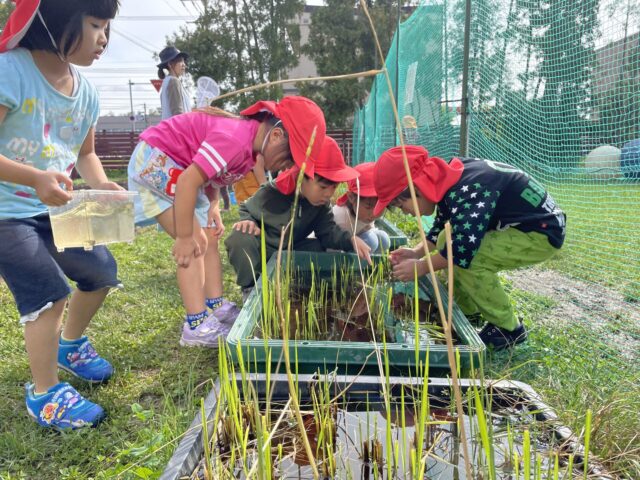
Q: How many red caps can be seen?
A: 5